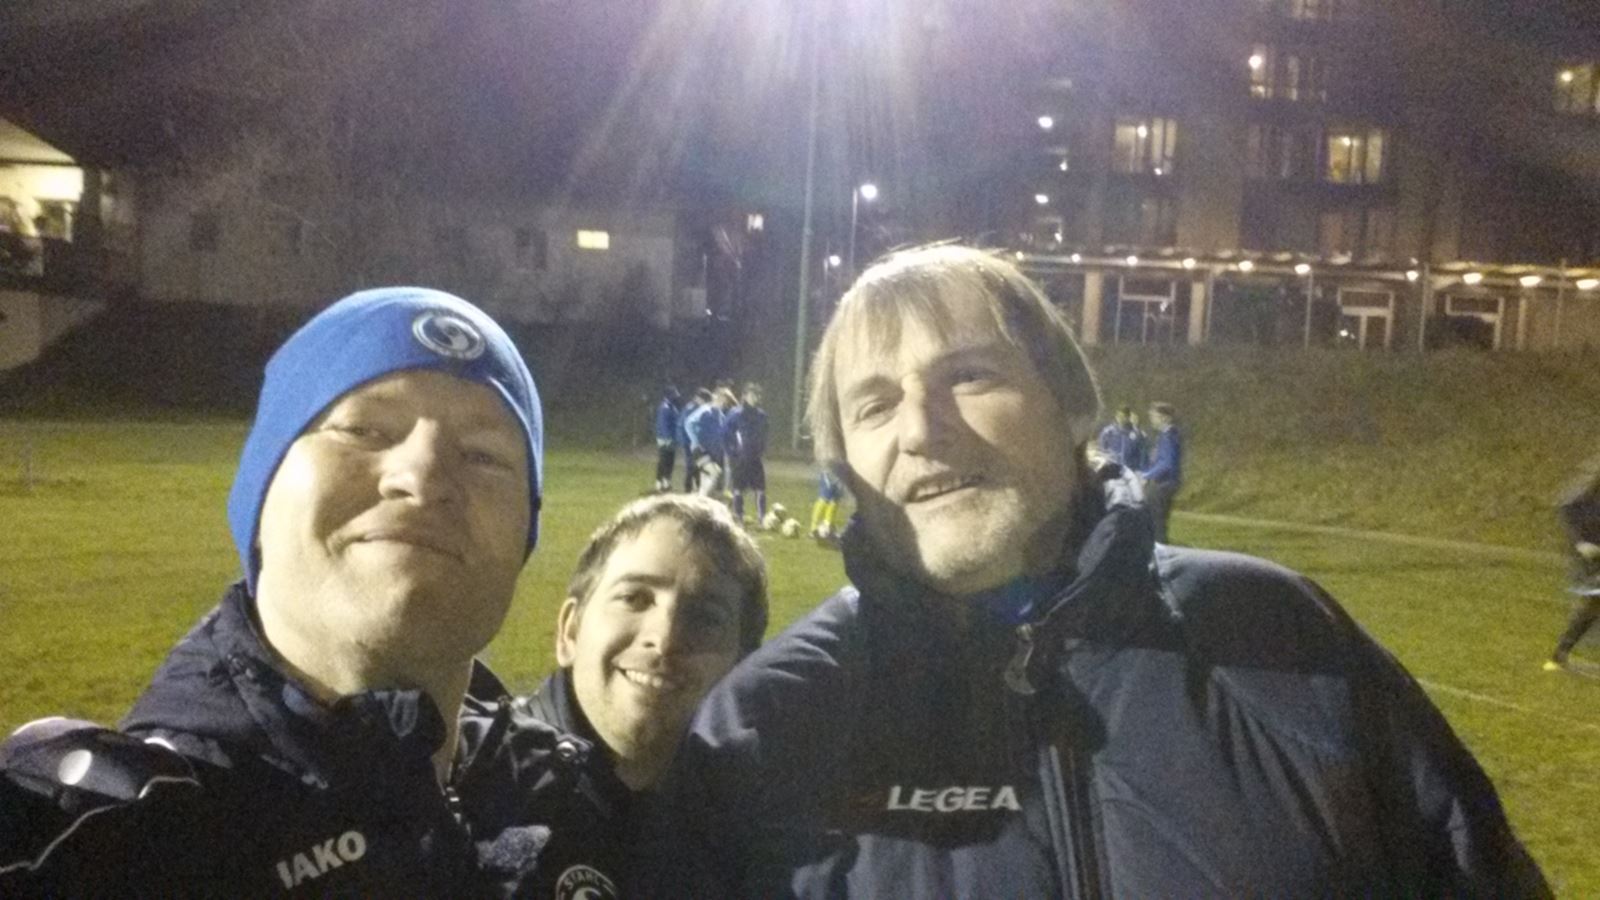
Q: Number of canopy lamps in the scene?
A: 10